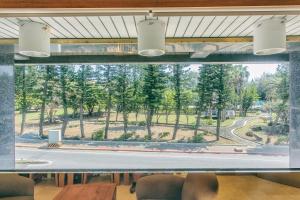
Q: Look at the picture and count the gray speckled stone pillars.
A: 2